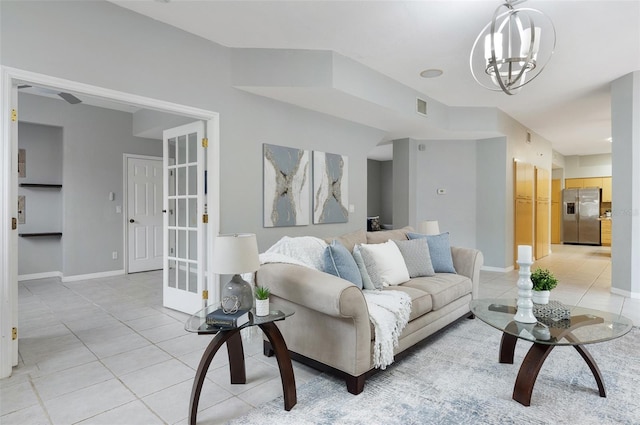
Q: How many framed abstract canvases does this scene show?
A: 2